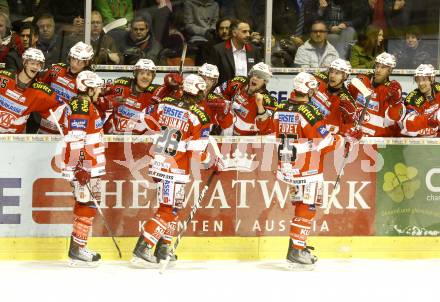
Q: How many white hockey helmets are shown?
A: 11